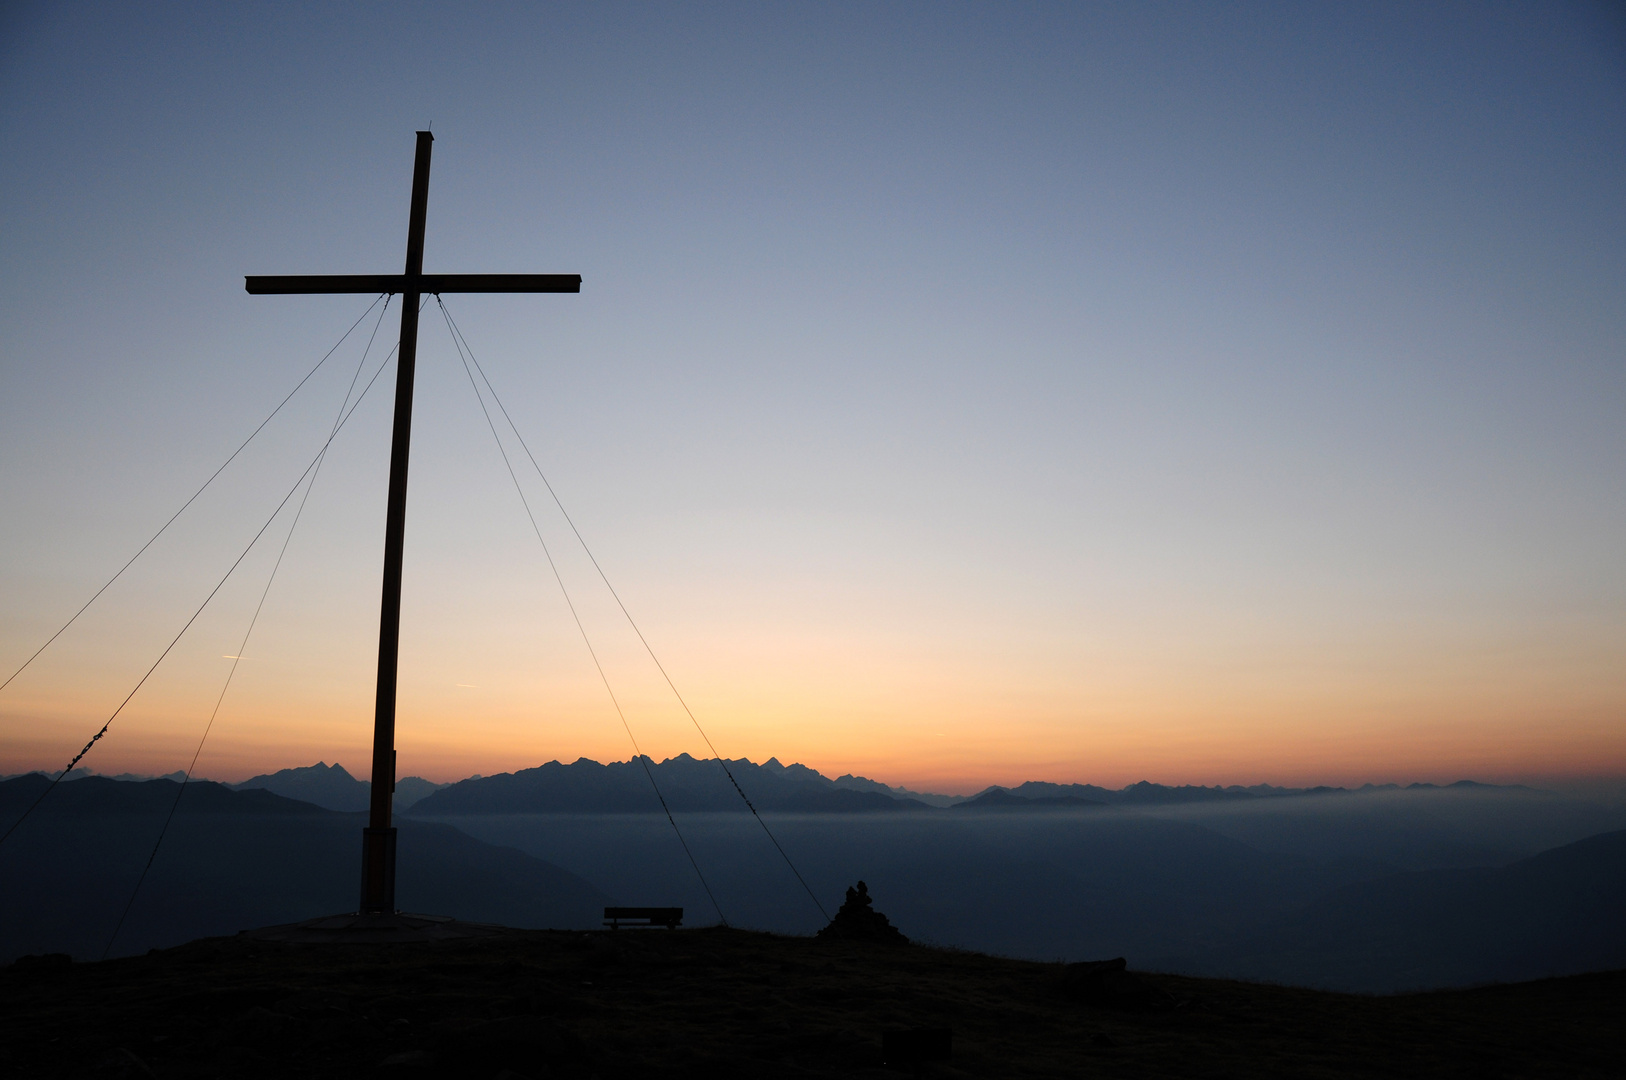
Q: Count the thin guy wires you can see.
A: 5